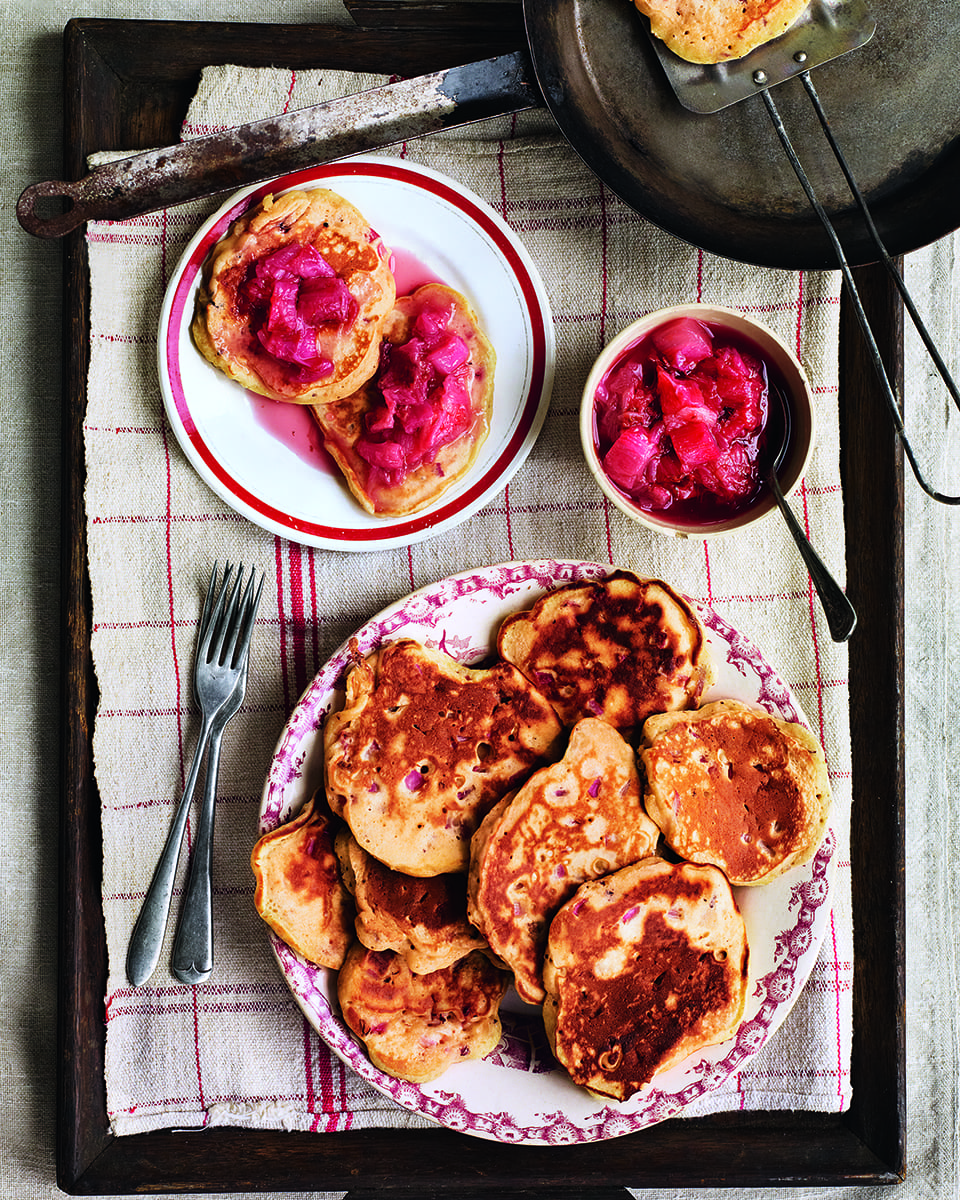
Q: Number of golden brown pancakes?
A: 11